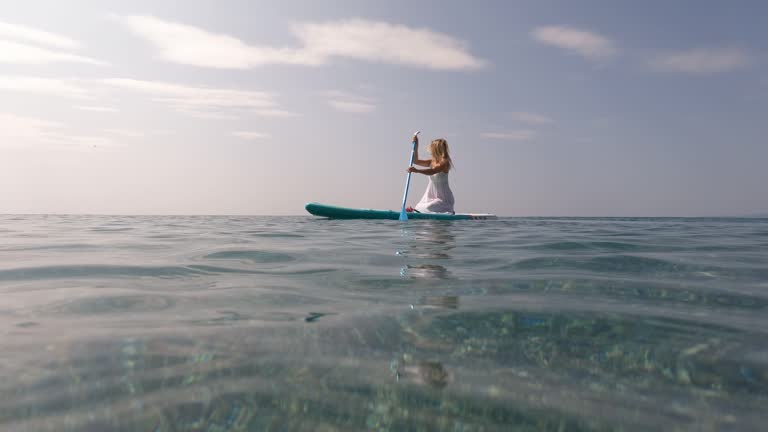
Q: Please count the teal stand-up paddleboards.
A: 1